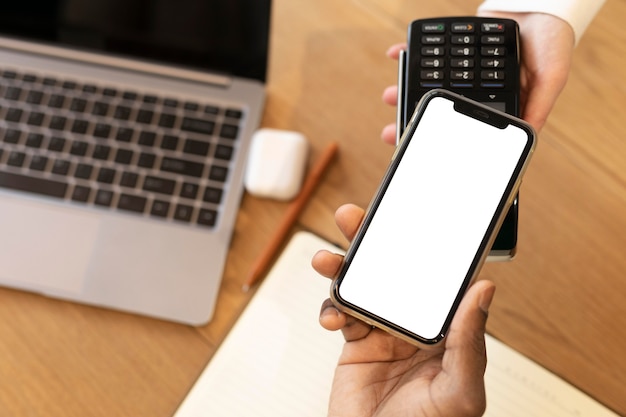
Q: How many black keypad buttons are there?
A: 15